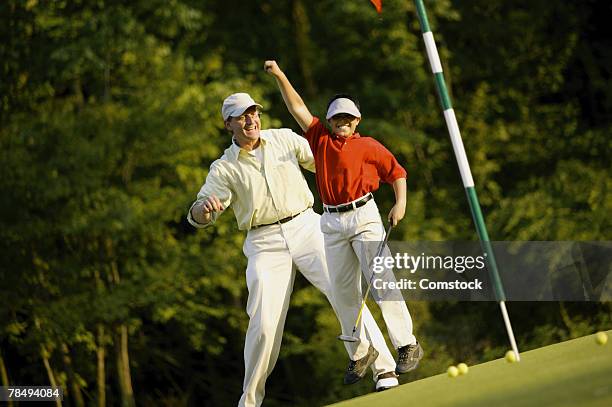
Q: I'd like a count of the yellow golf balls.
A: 4